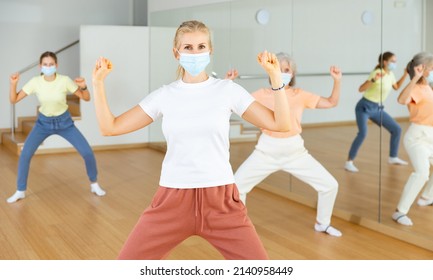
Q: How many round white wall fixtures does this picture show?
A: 2